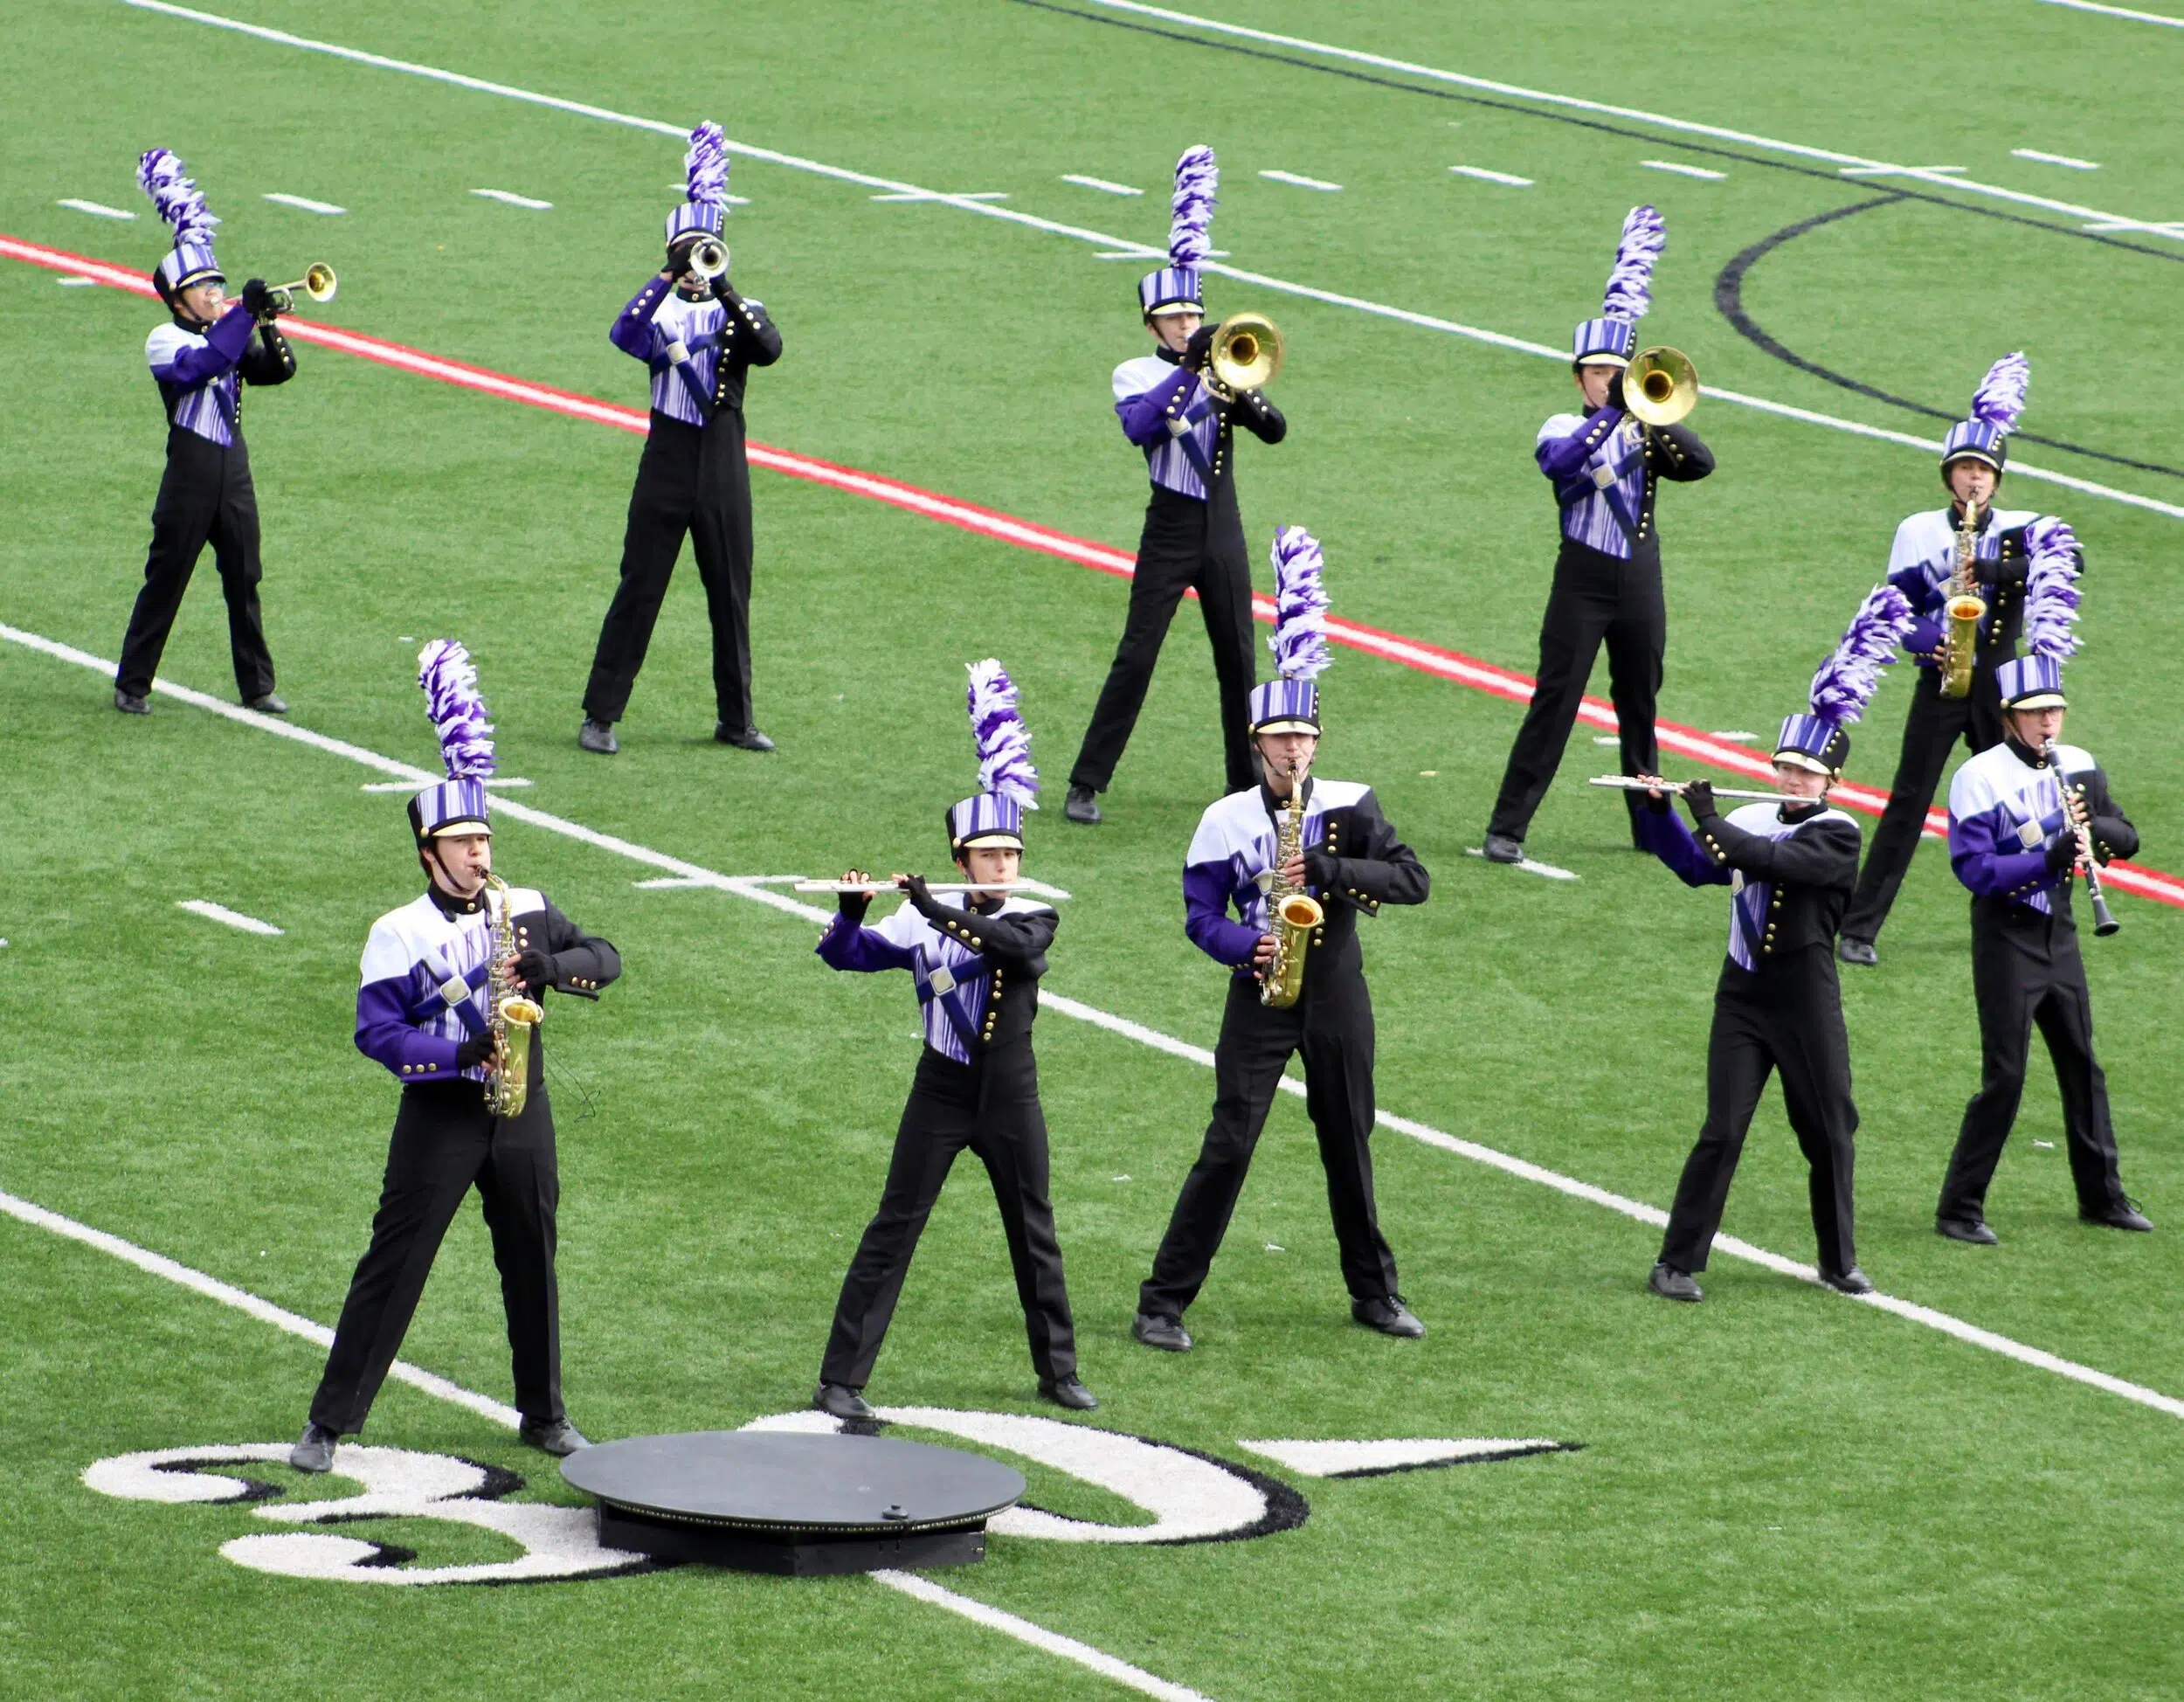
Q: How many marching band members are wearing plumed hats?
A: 10